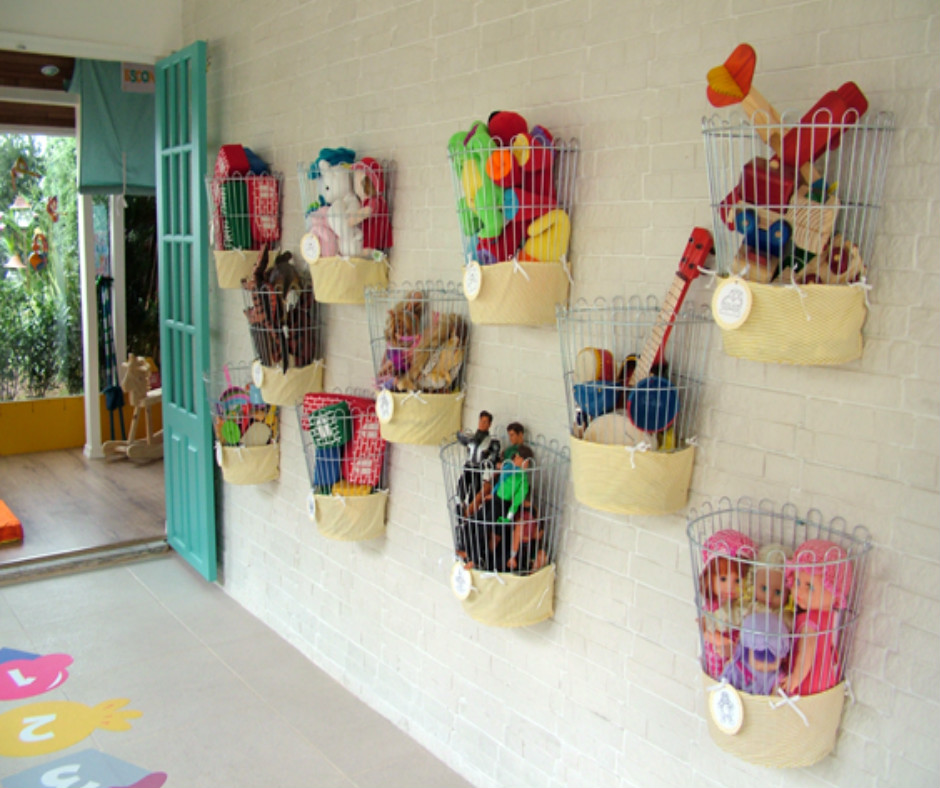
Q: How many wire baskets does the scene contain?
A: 11